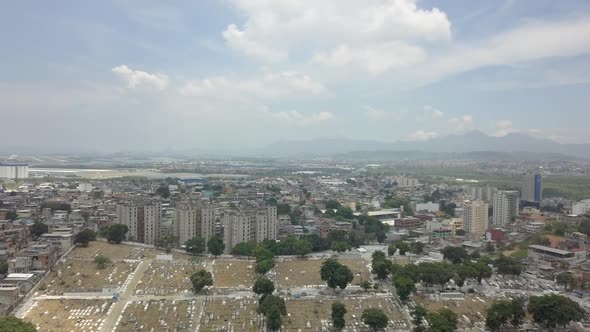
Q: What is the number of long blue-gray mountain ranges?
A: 1